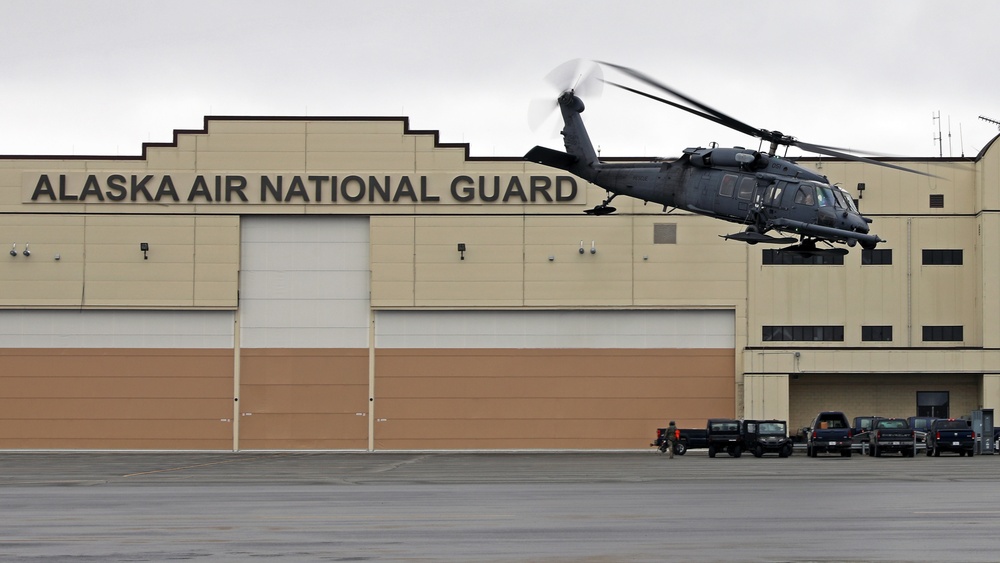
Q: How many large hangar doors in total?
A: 3